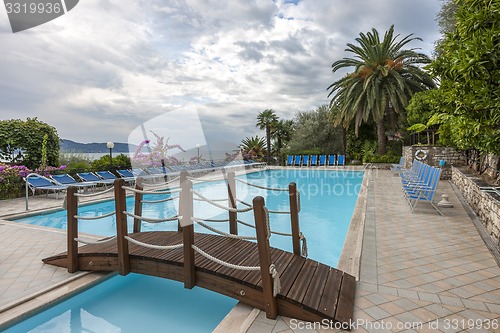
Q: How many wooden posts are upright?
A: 8